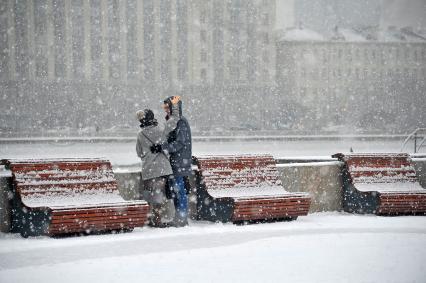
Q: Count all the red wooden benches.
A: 3